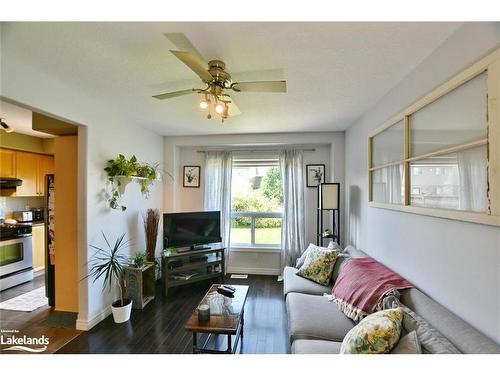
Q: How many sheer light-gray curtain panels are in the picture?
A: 2